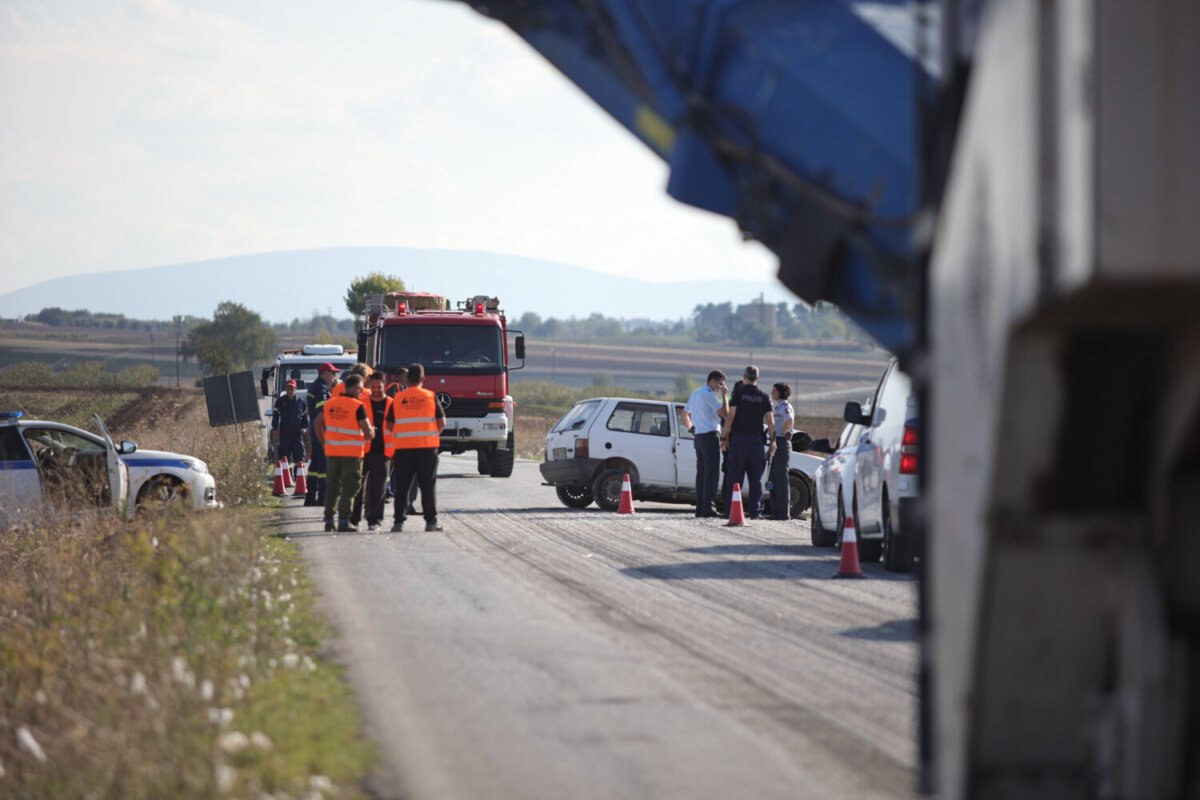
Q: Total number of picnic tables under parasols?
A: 0